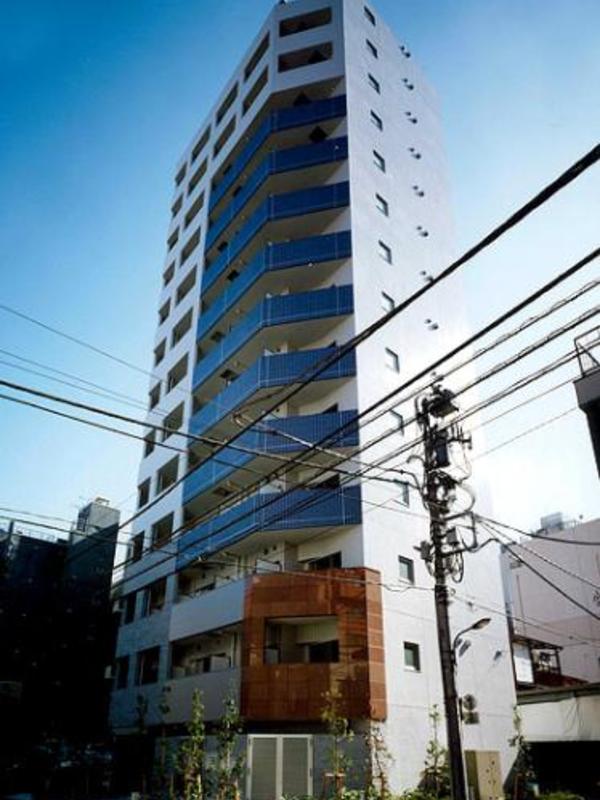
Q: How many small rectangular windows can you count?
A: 13